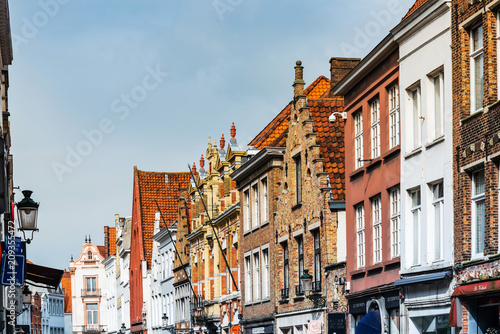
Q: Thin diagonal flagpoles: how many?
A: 2